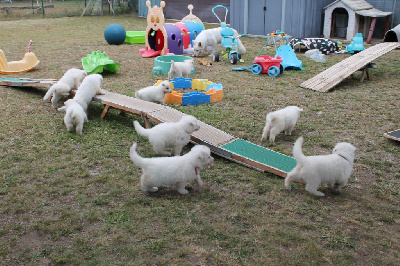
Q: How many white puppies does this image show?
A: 9